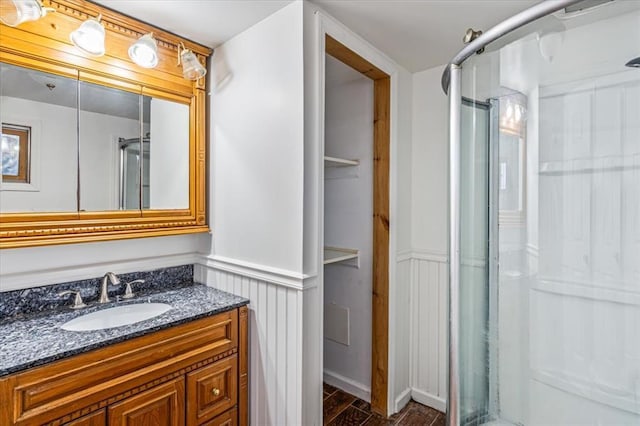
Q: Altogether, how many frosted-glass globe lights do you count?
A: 4